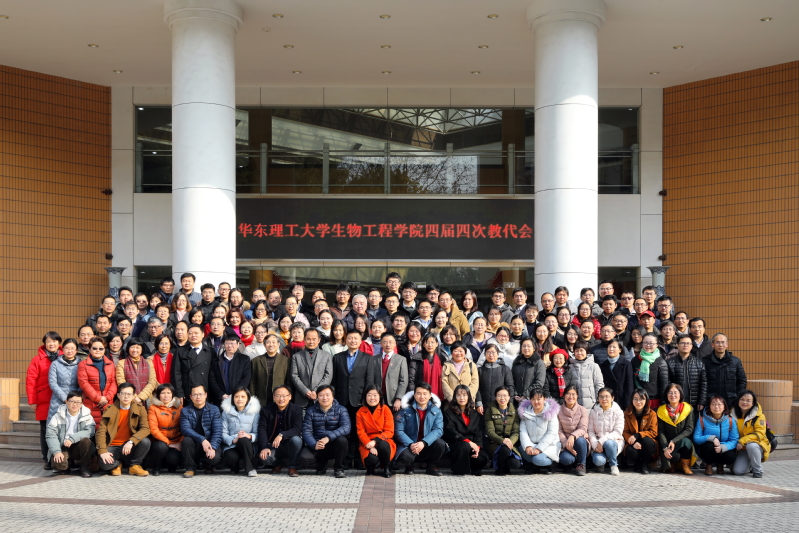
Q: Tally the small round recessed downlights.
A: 15